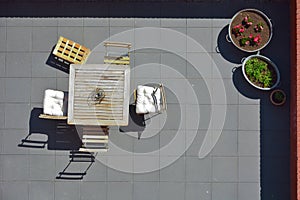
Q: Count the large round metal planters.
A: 2